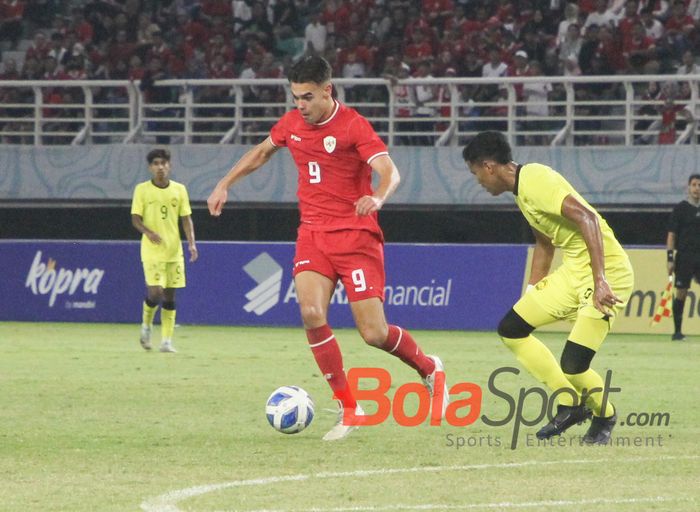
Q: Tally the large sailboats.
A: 0